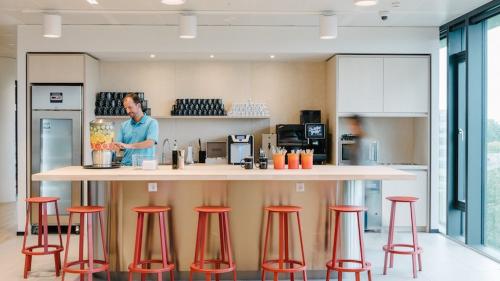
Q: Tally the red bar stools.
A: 7